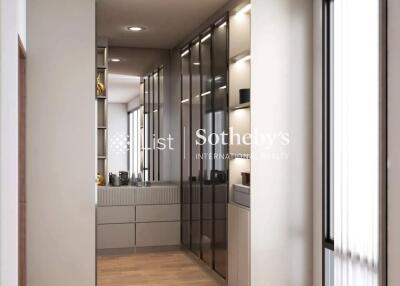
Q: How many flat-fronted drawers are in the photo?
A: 4